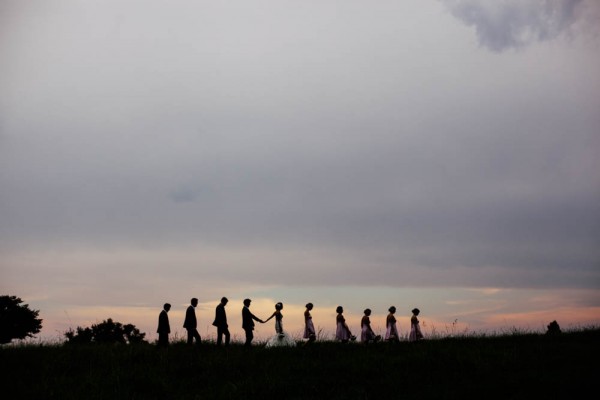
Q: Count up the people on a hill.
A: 10